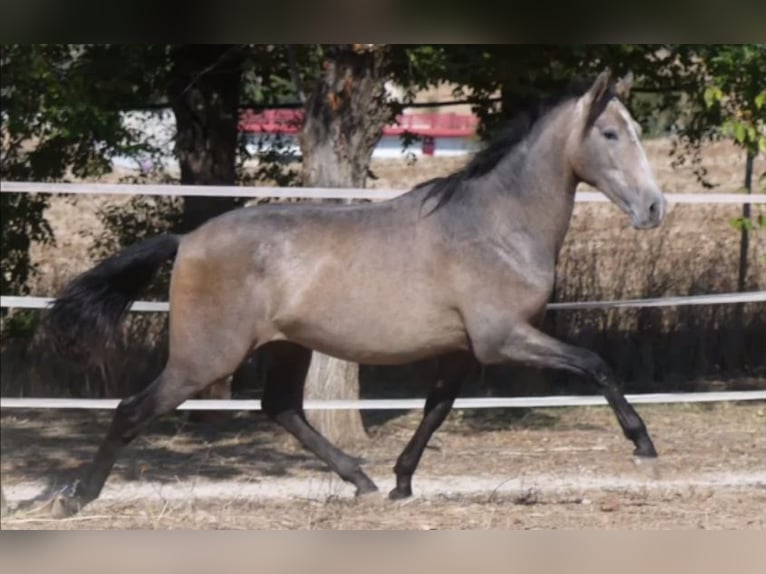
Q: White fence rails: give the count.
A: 3